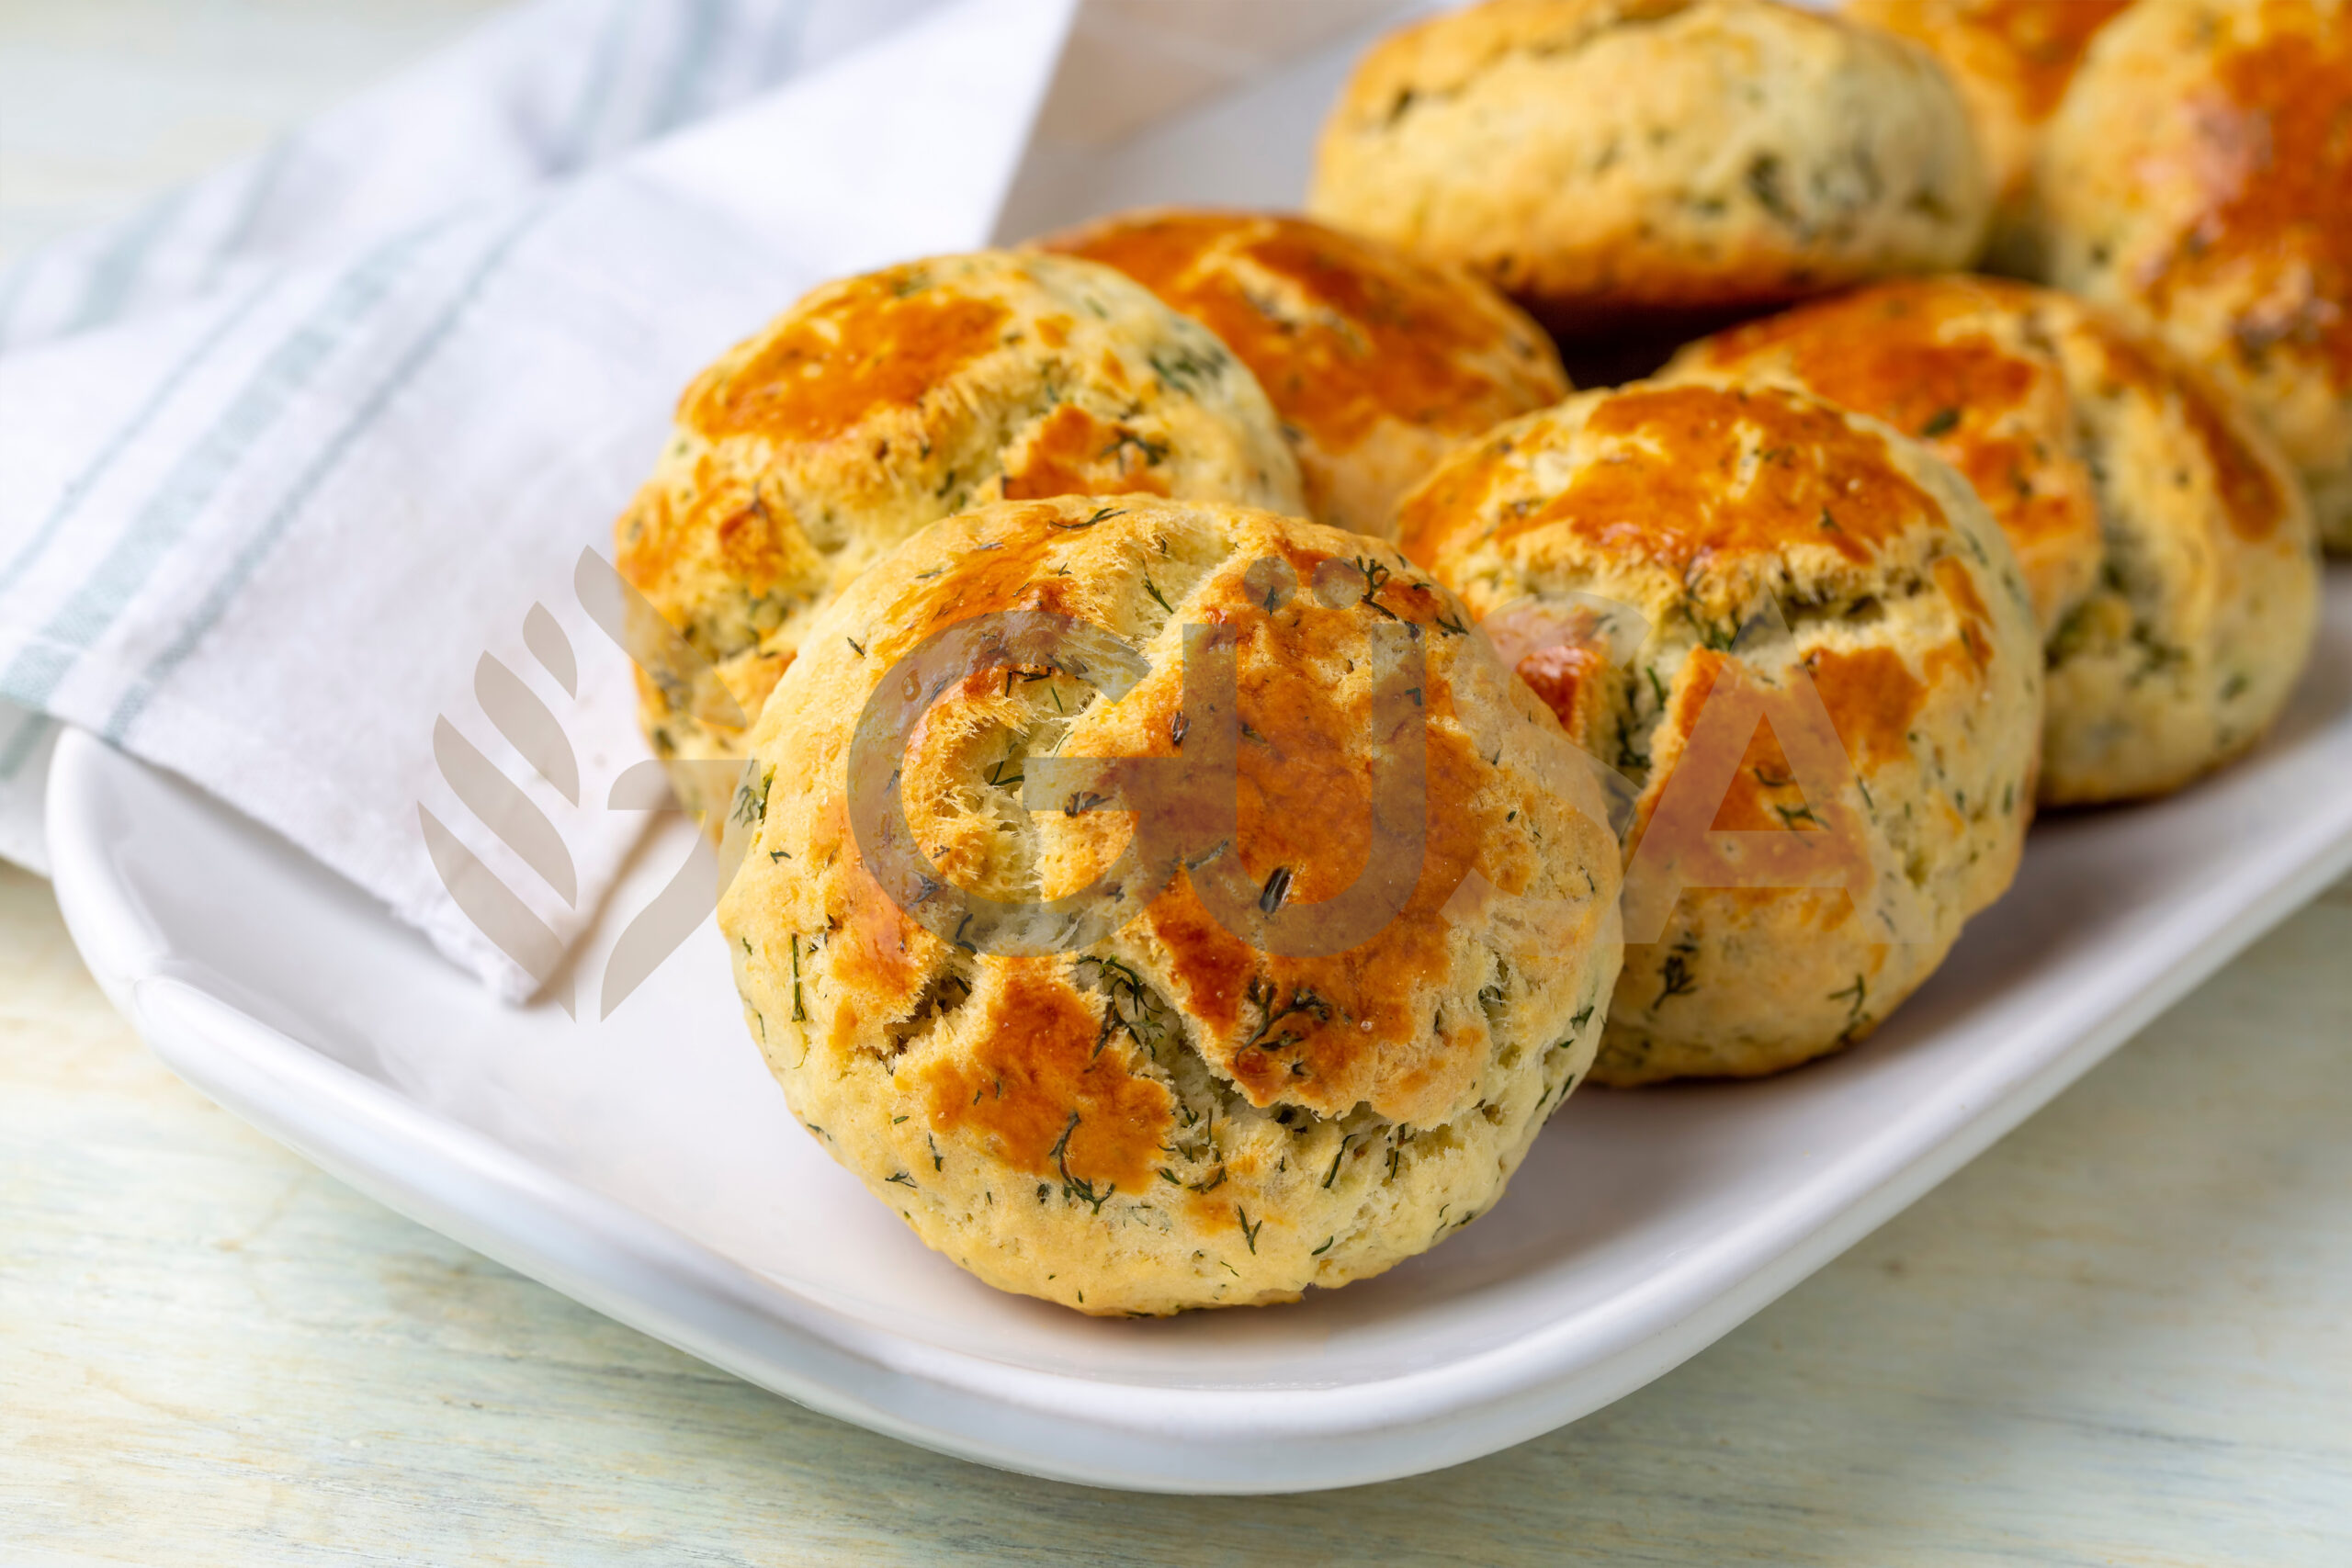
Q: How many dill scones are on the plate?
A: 8